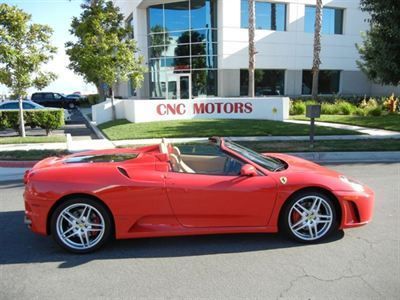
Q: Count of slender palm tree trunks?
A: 2